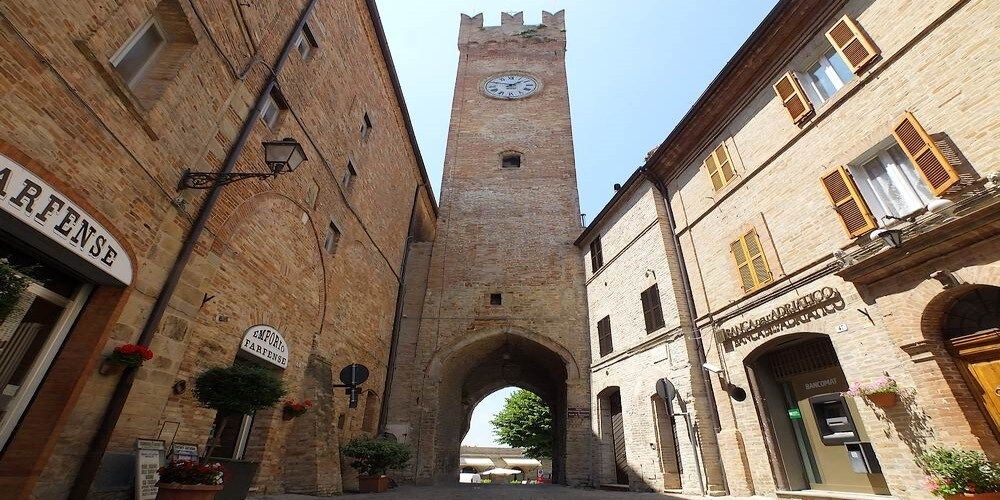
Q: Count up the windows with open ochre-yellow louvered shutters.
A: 2